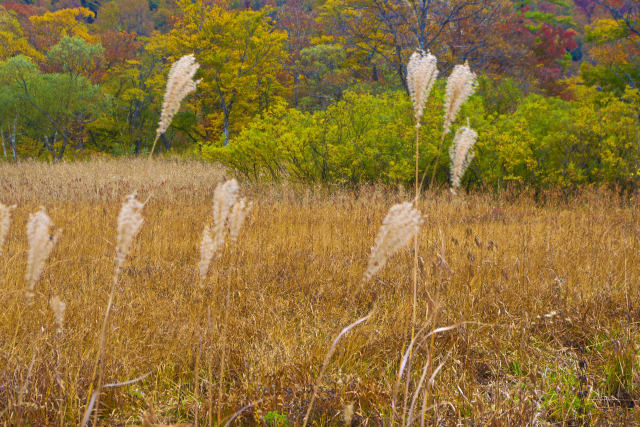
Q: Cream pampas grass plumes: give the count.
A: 12